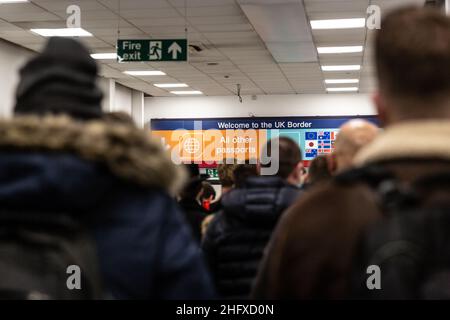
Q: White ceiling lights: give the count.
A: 11